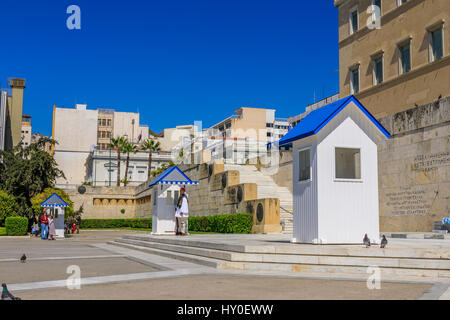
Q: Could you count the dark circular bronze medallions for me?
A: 5